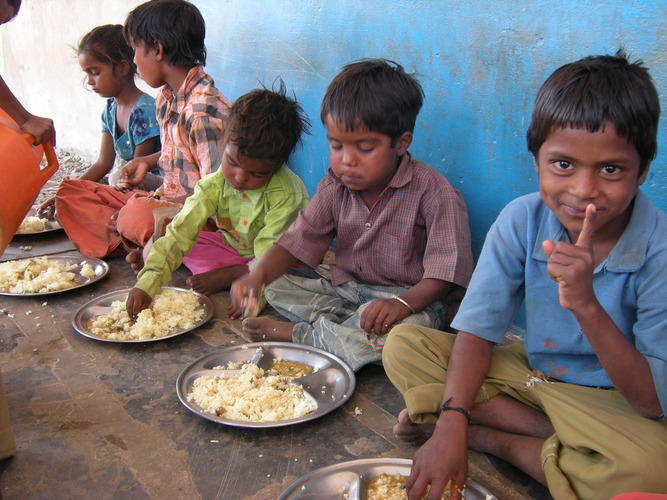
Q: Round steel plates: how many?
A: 5